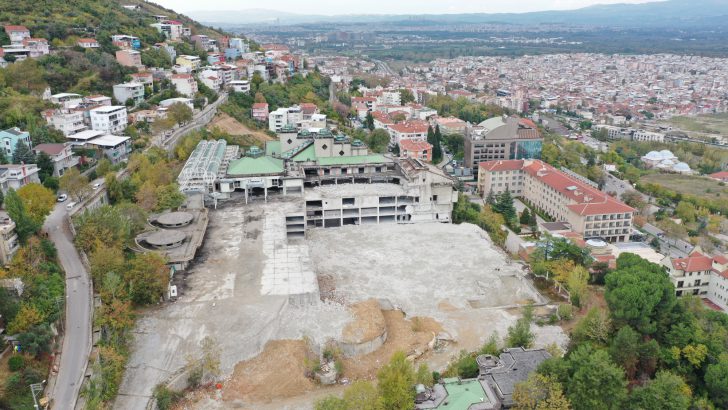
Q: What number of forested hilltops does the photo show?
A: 1